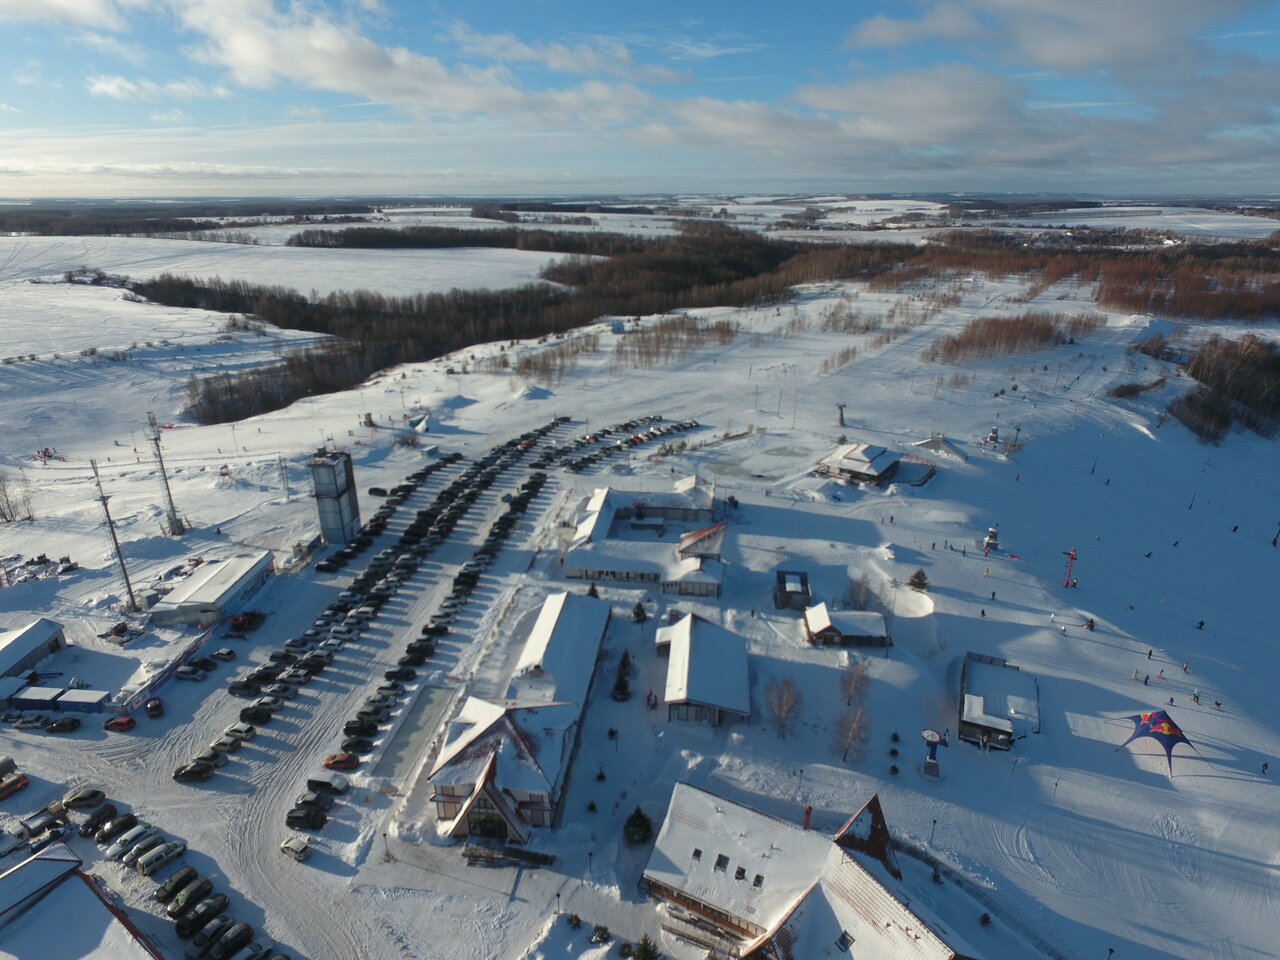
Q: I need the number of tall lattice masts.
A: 2